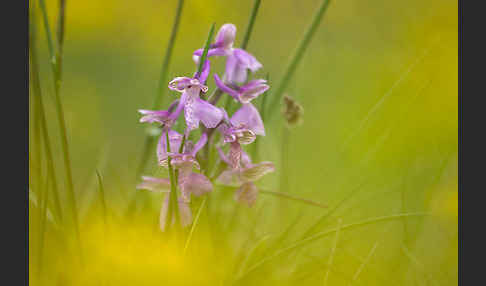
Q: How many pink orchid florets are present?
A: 8